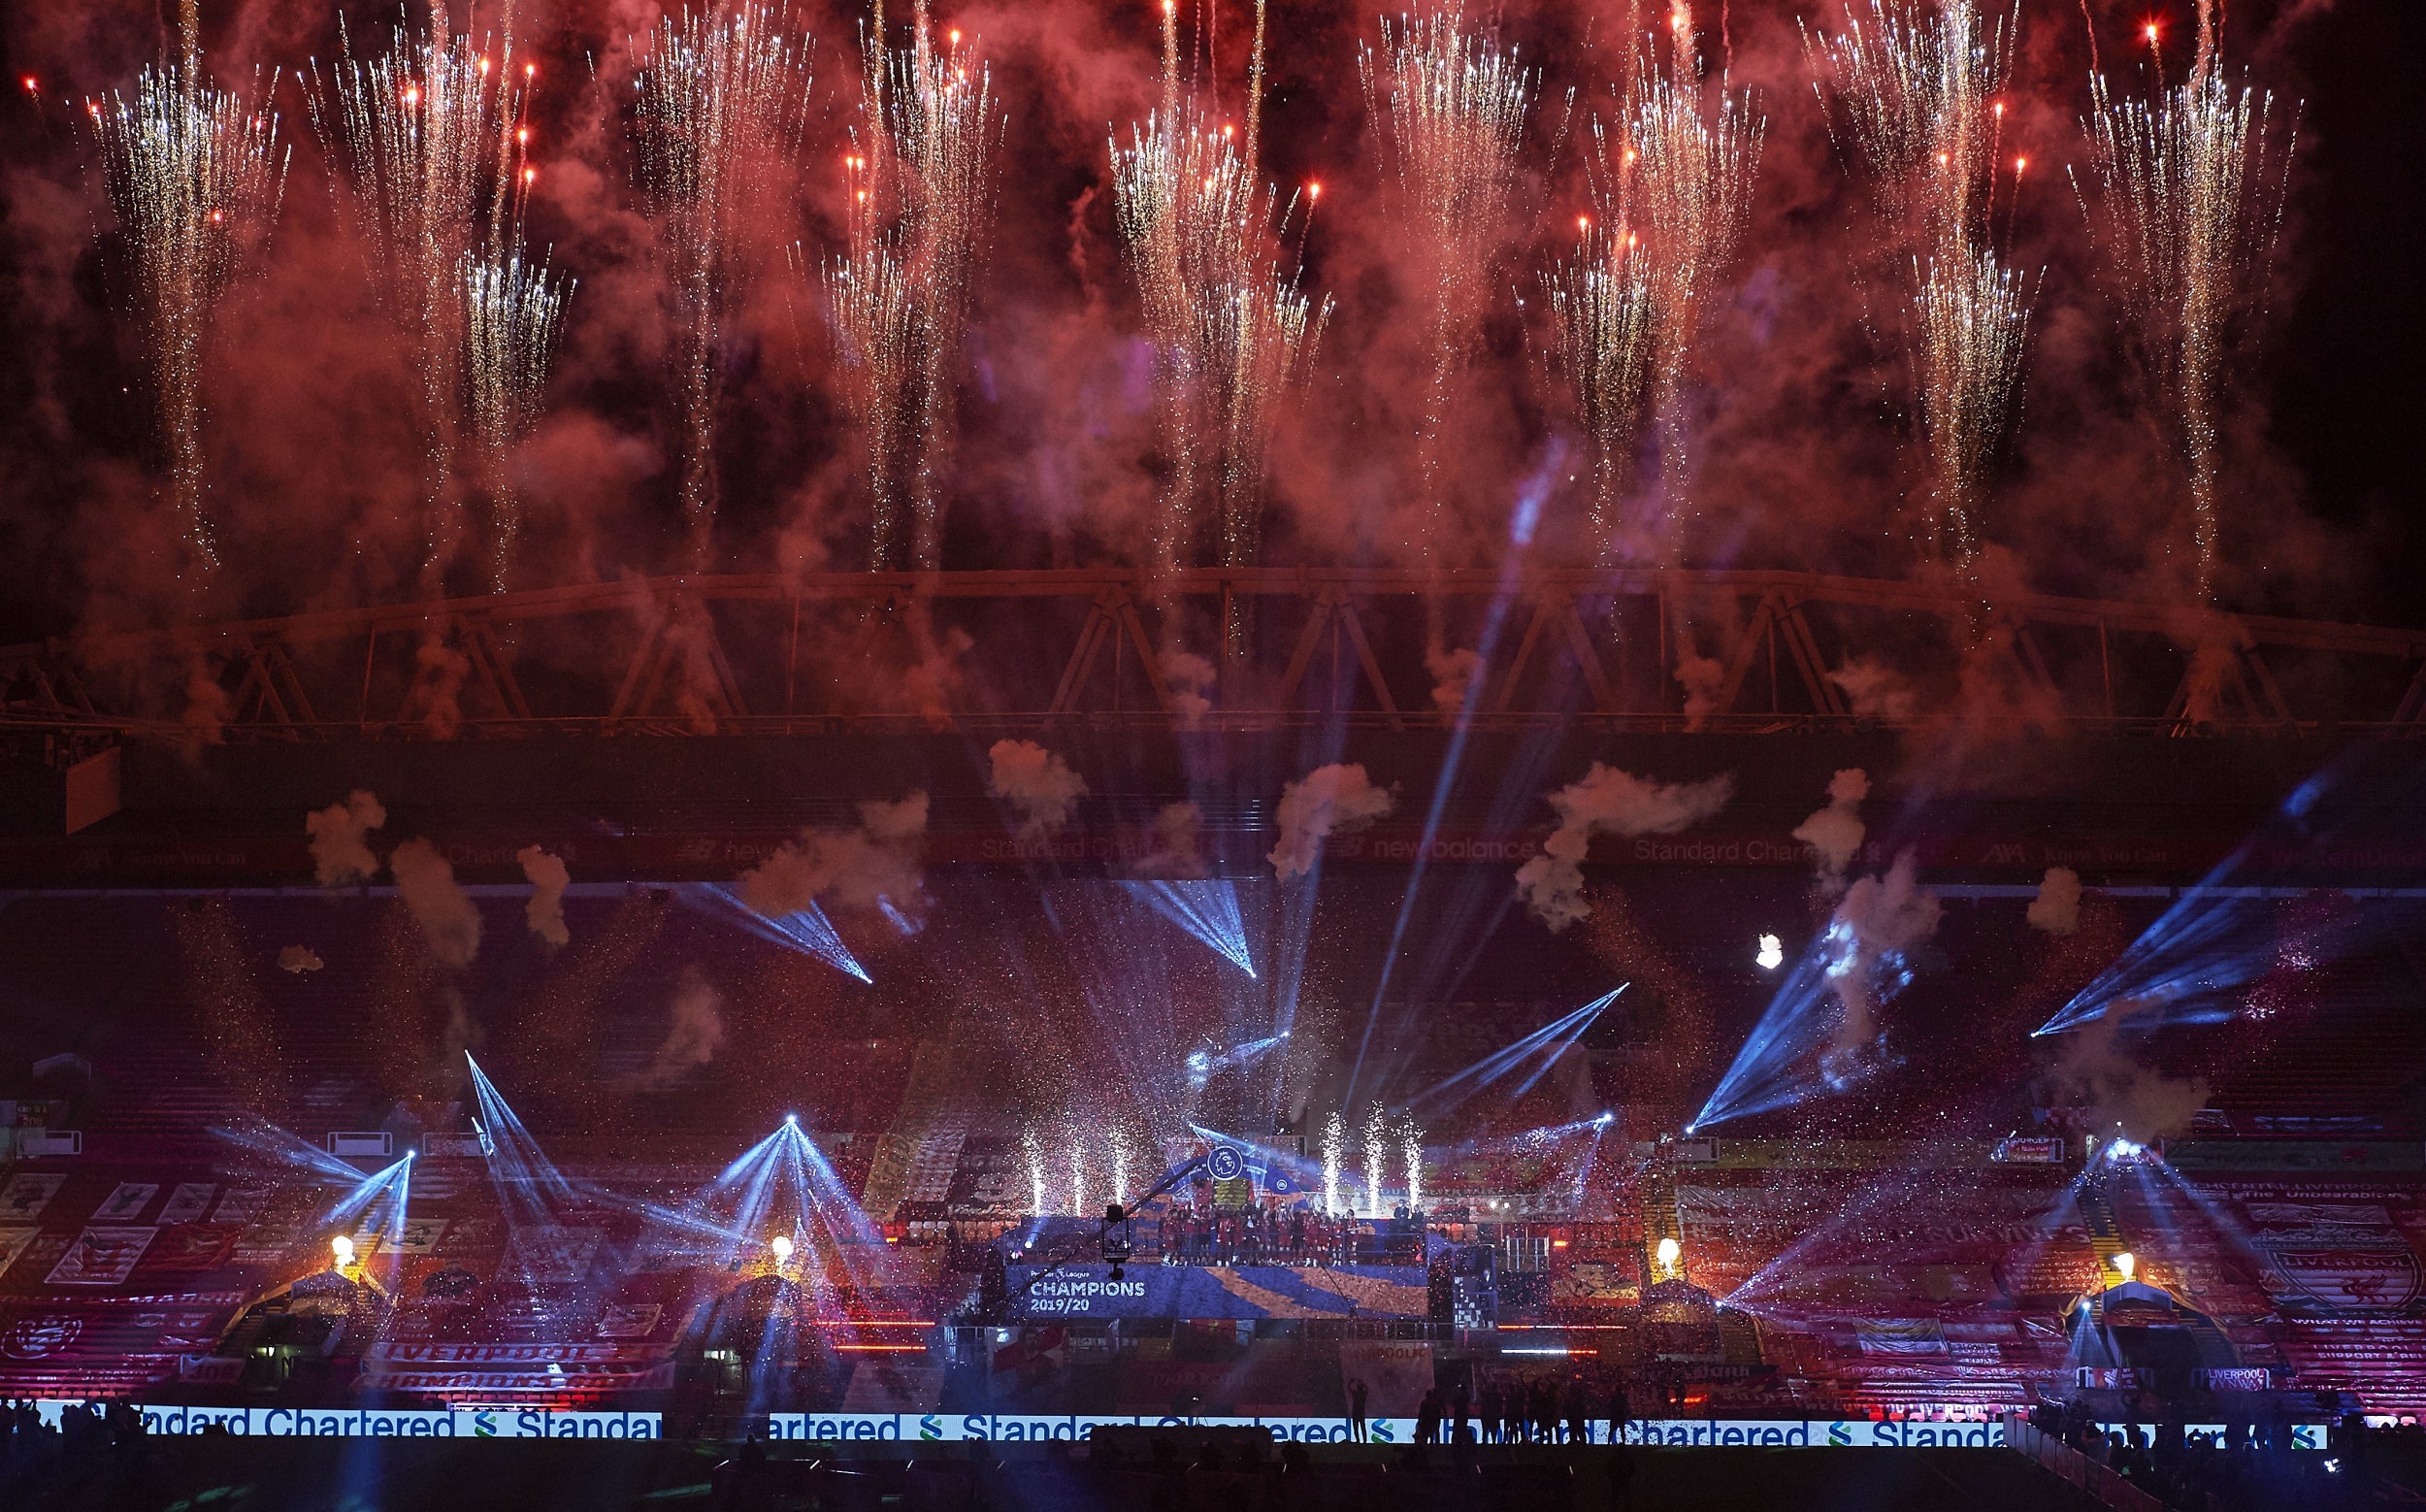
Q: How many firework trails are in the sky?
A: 14